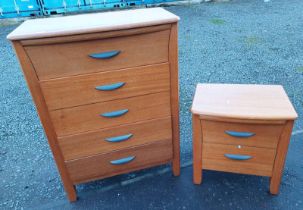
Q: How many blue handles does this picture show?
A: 7